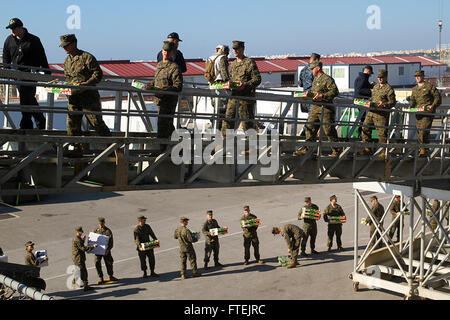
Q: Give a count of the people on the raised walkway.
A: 11